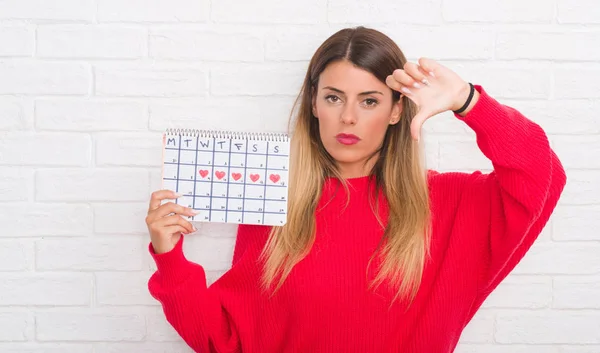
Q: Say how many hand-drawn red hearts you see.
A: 5